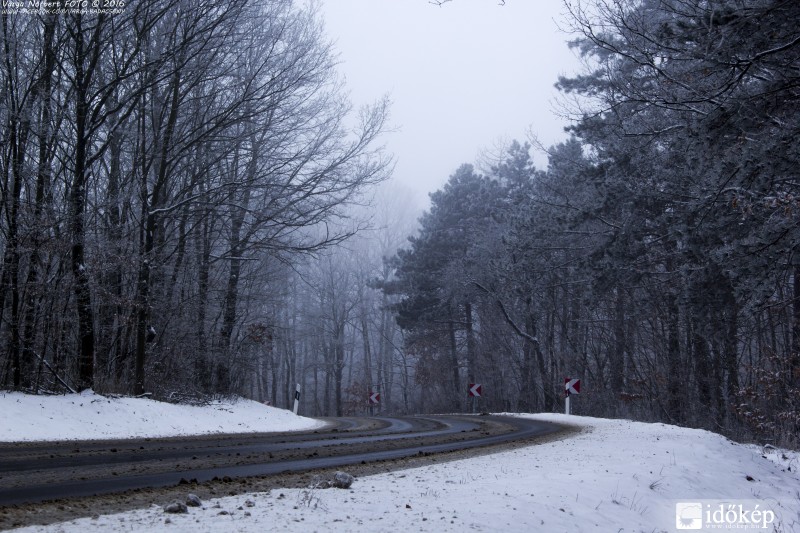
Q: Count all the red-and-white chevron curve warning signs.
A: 3